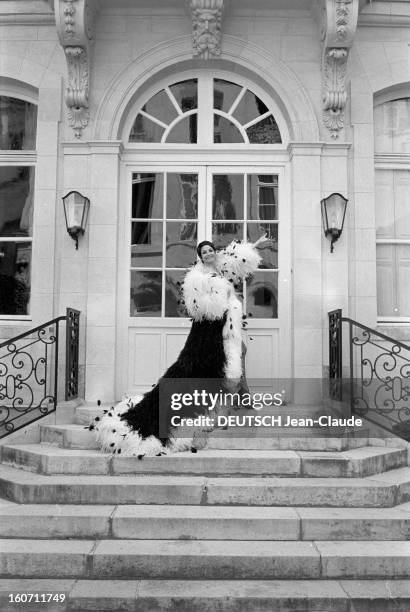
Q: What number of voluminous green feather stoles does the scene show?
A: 0